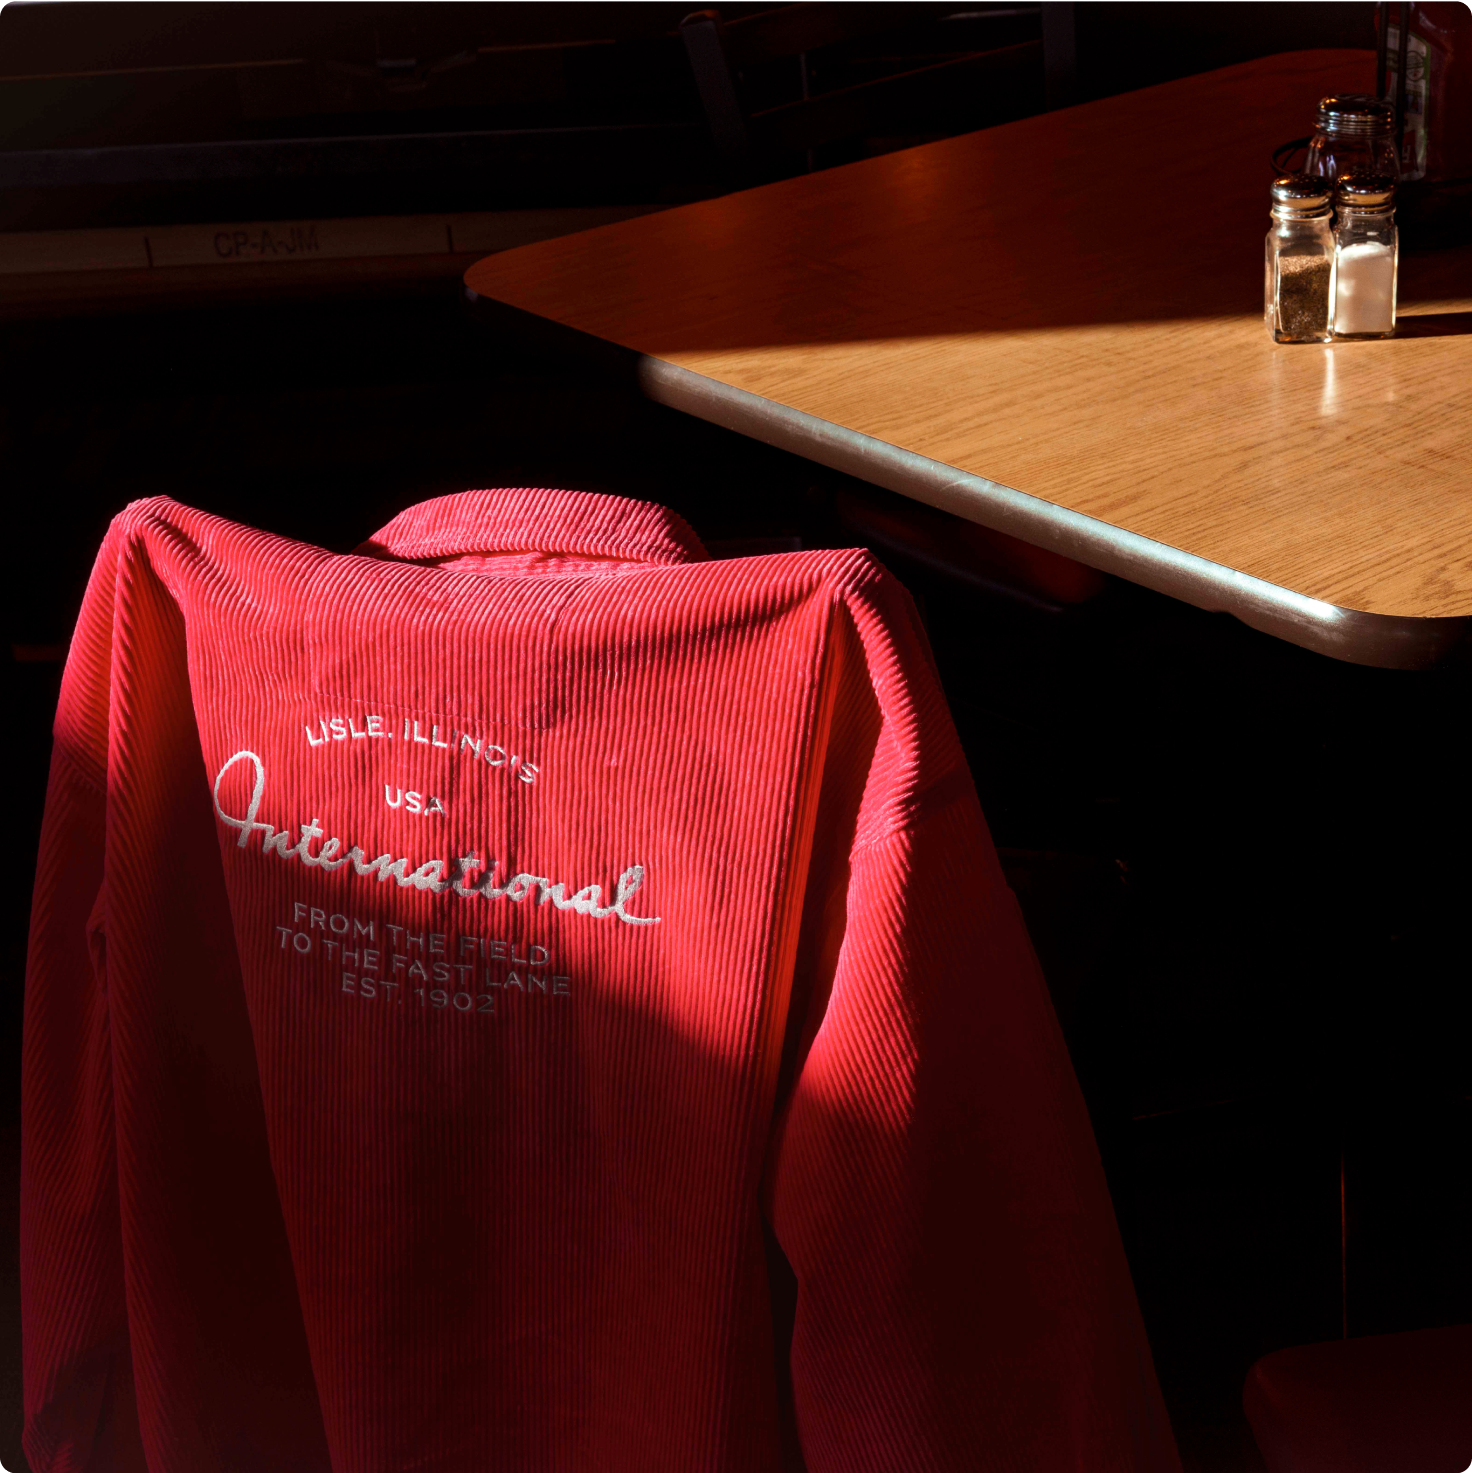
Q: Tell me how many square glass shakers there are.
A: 2